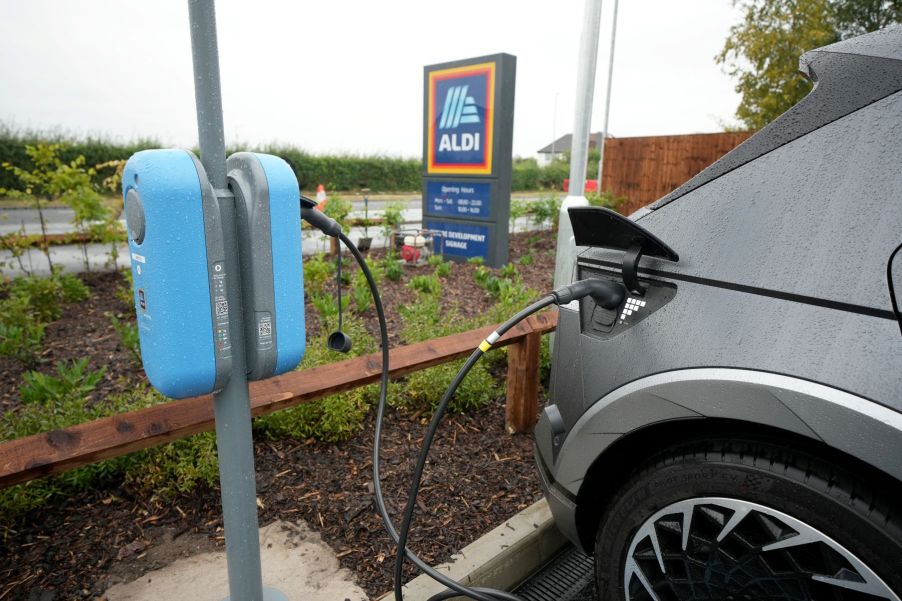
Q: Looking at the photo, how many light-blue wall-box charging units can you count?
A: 2